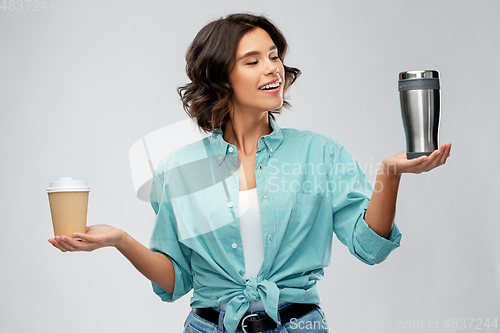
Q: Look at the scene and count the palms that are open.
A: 2